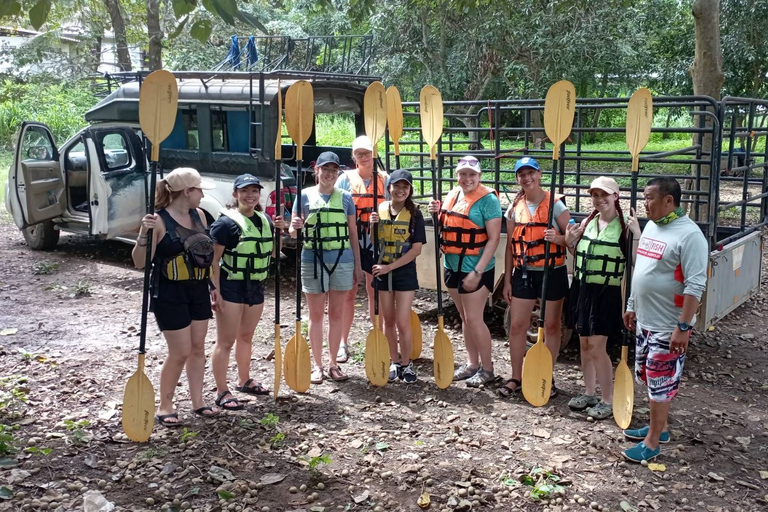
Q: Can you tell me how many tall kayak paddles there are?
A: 8